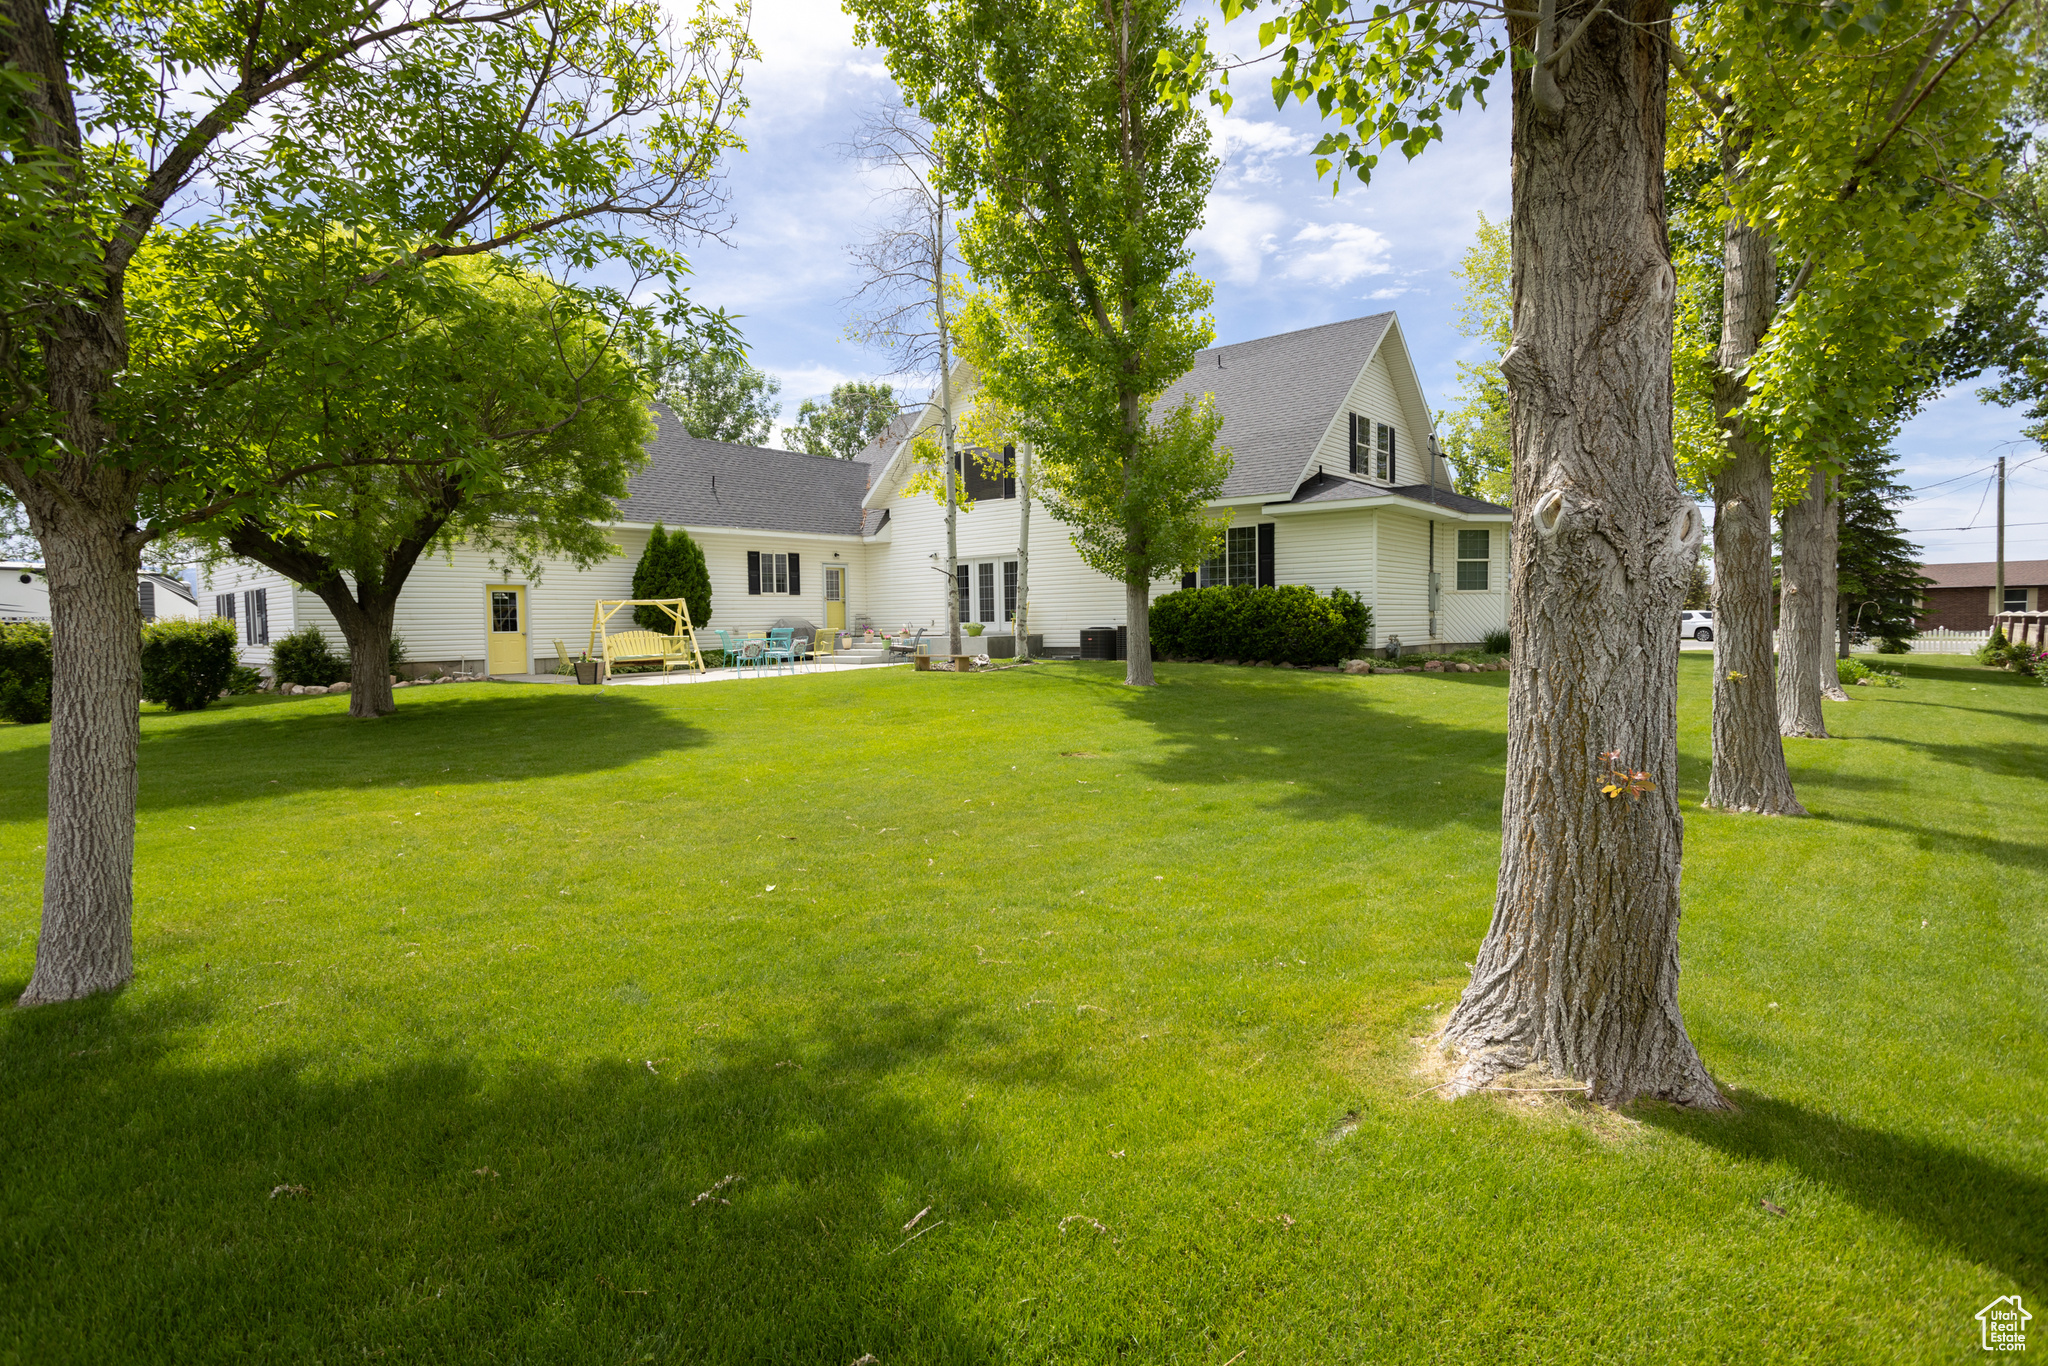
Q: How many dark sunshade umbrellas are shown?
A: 0